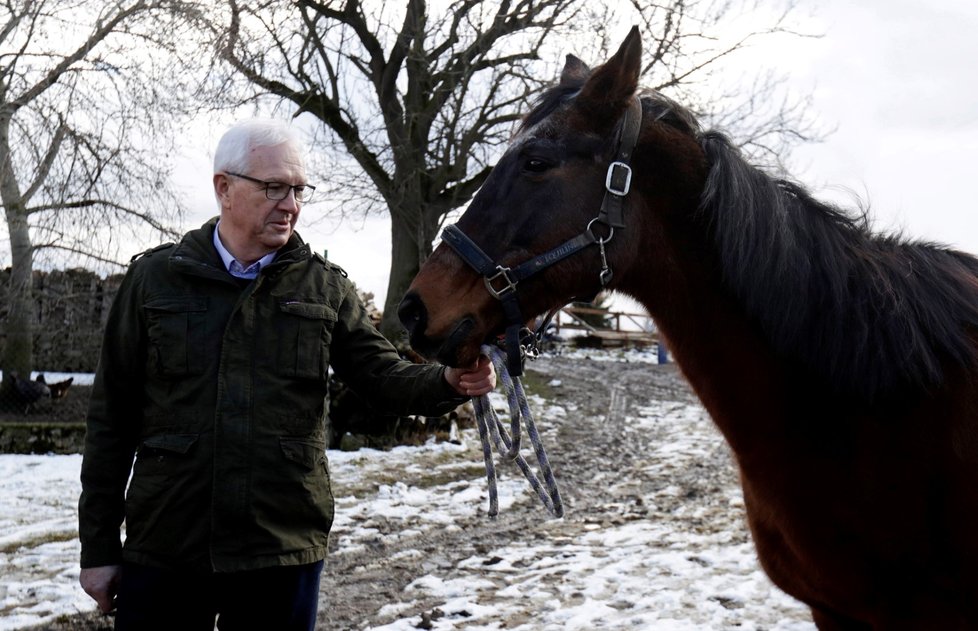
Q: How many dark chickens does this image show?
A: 2